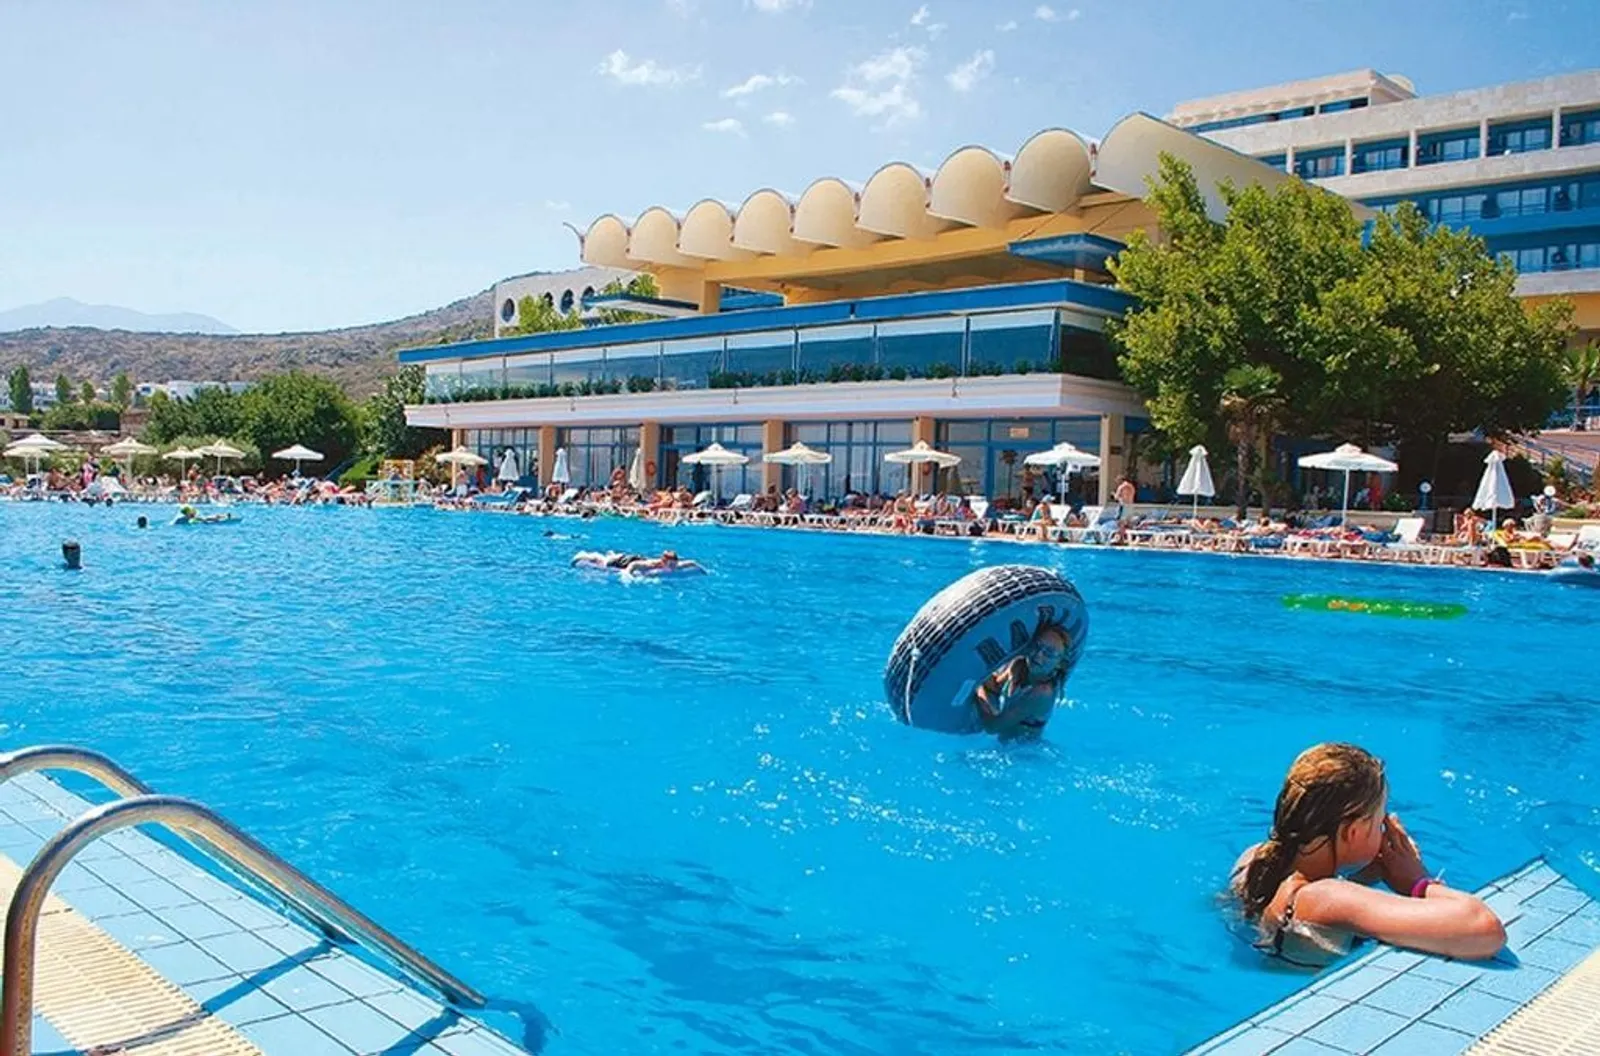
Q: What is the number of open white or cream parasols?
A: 12